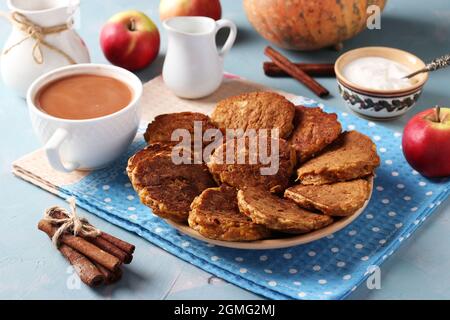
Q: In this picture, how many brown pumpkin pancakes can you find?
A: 9